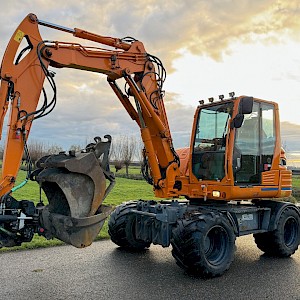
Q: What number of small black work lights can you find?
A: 4